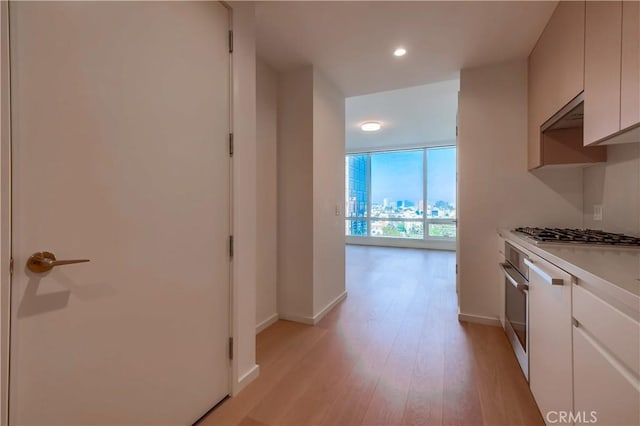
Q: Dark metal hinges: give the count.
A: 4